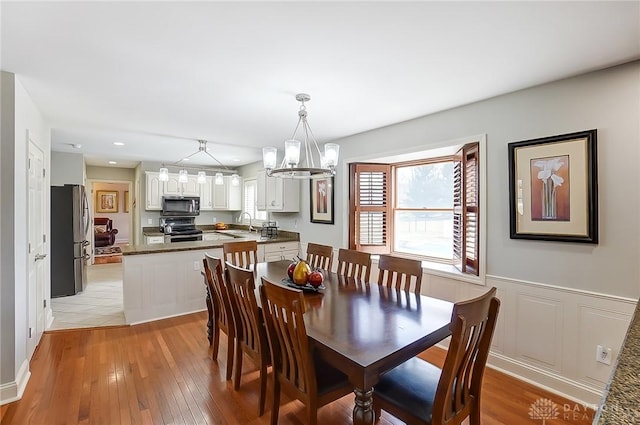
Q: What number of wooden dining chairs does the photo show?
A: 8